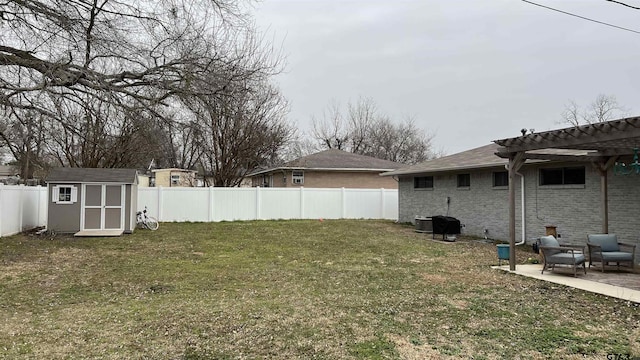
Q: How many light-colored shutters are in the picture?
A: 2